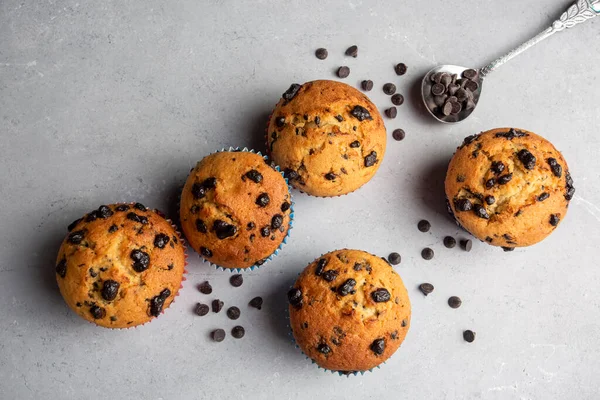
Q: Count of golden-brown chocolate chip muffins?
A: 5